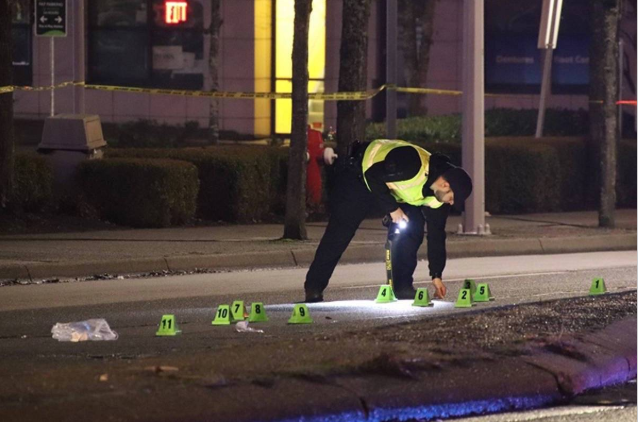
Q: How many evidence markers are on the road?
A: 11